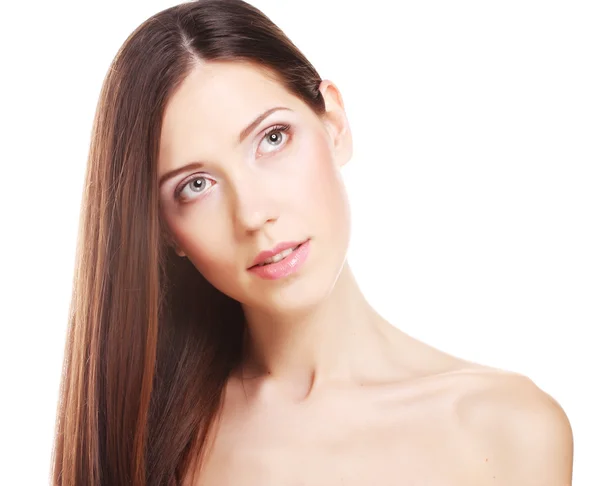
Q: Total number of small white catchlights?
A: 2